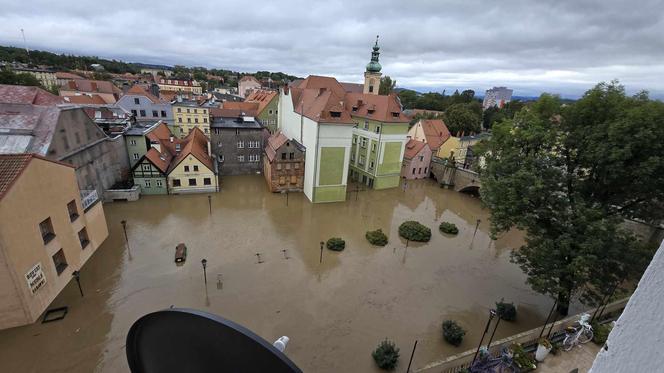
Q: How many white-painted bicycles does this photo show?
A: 1